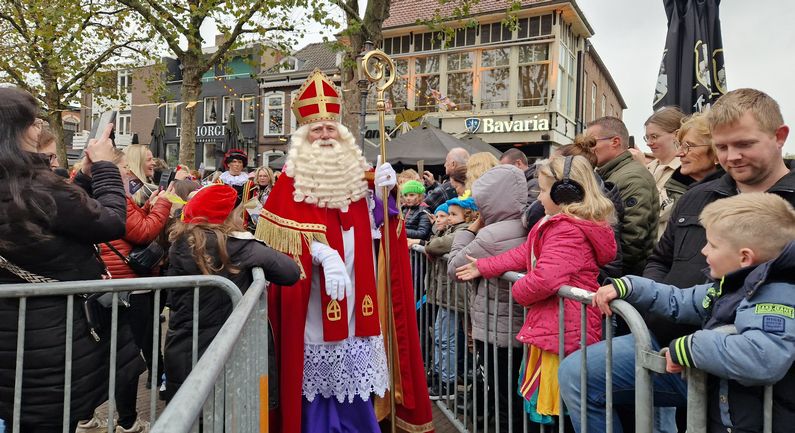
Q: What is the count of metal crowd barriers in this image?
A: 4